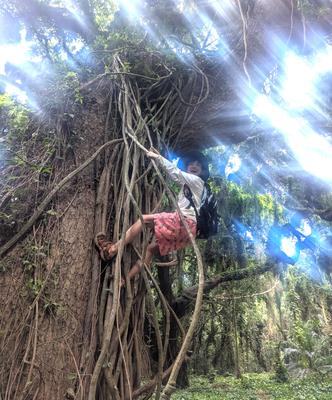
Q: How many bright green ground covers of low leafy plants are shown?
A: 1